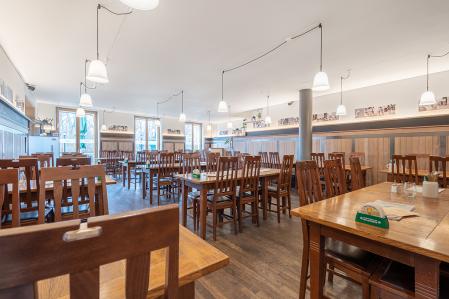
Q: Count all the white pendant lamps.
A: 14